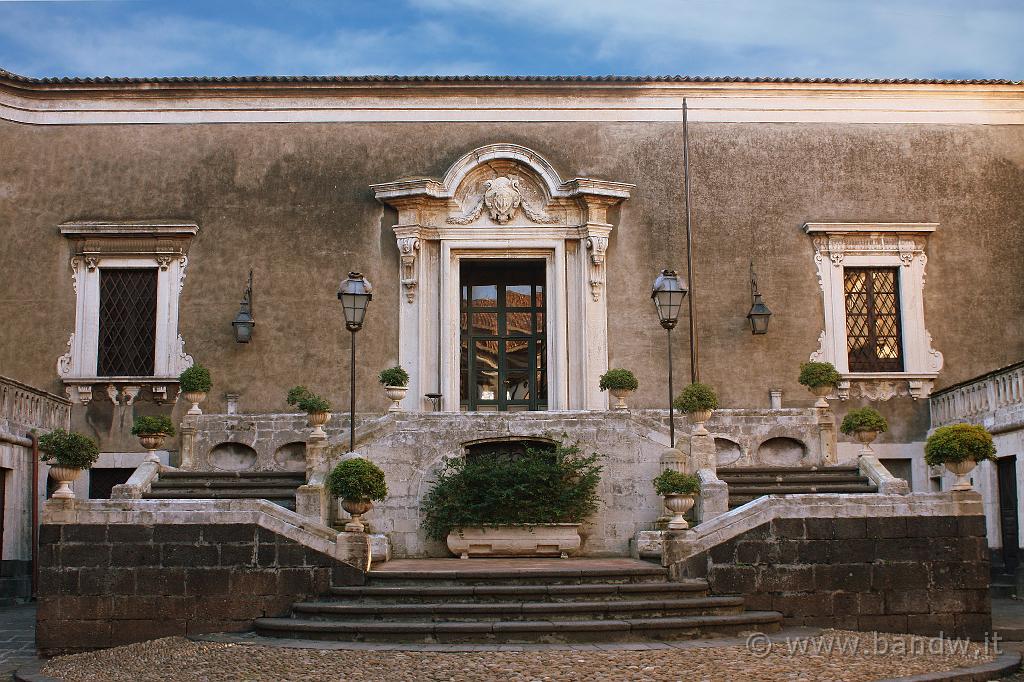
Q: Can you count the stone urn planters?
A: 12